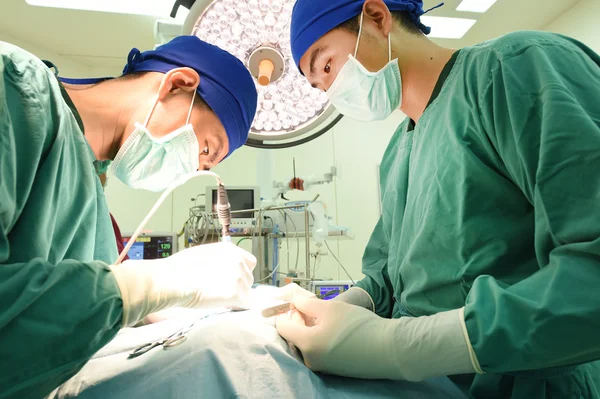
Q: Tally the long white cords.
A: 1